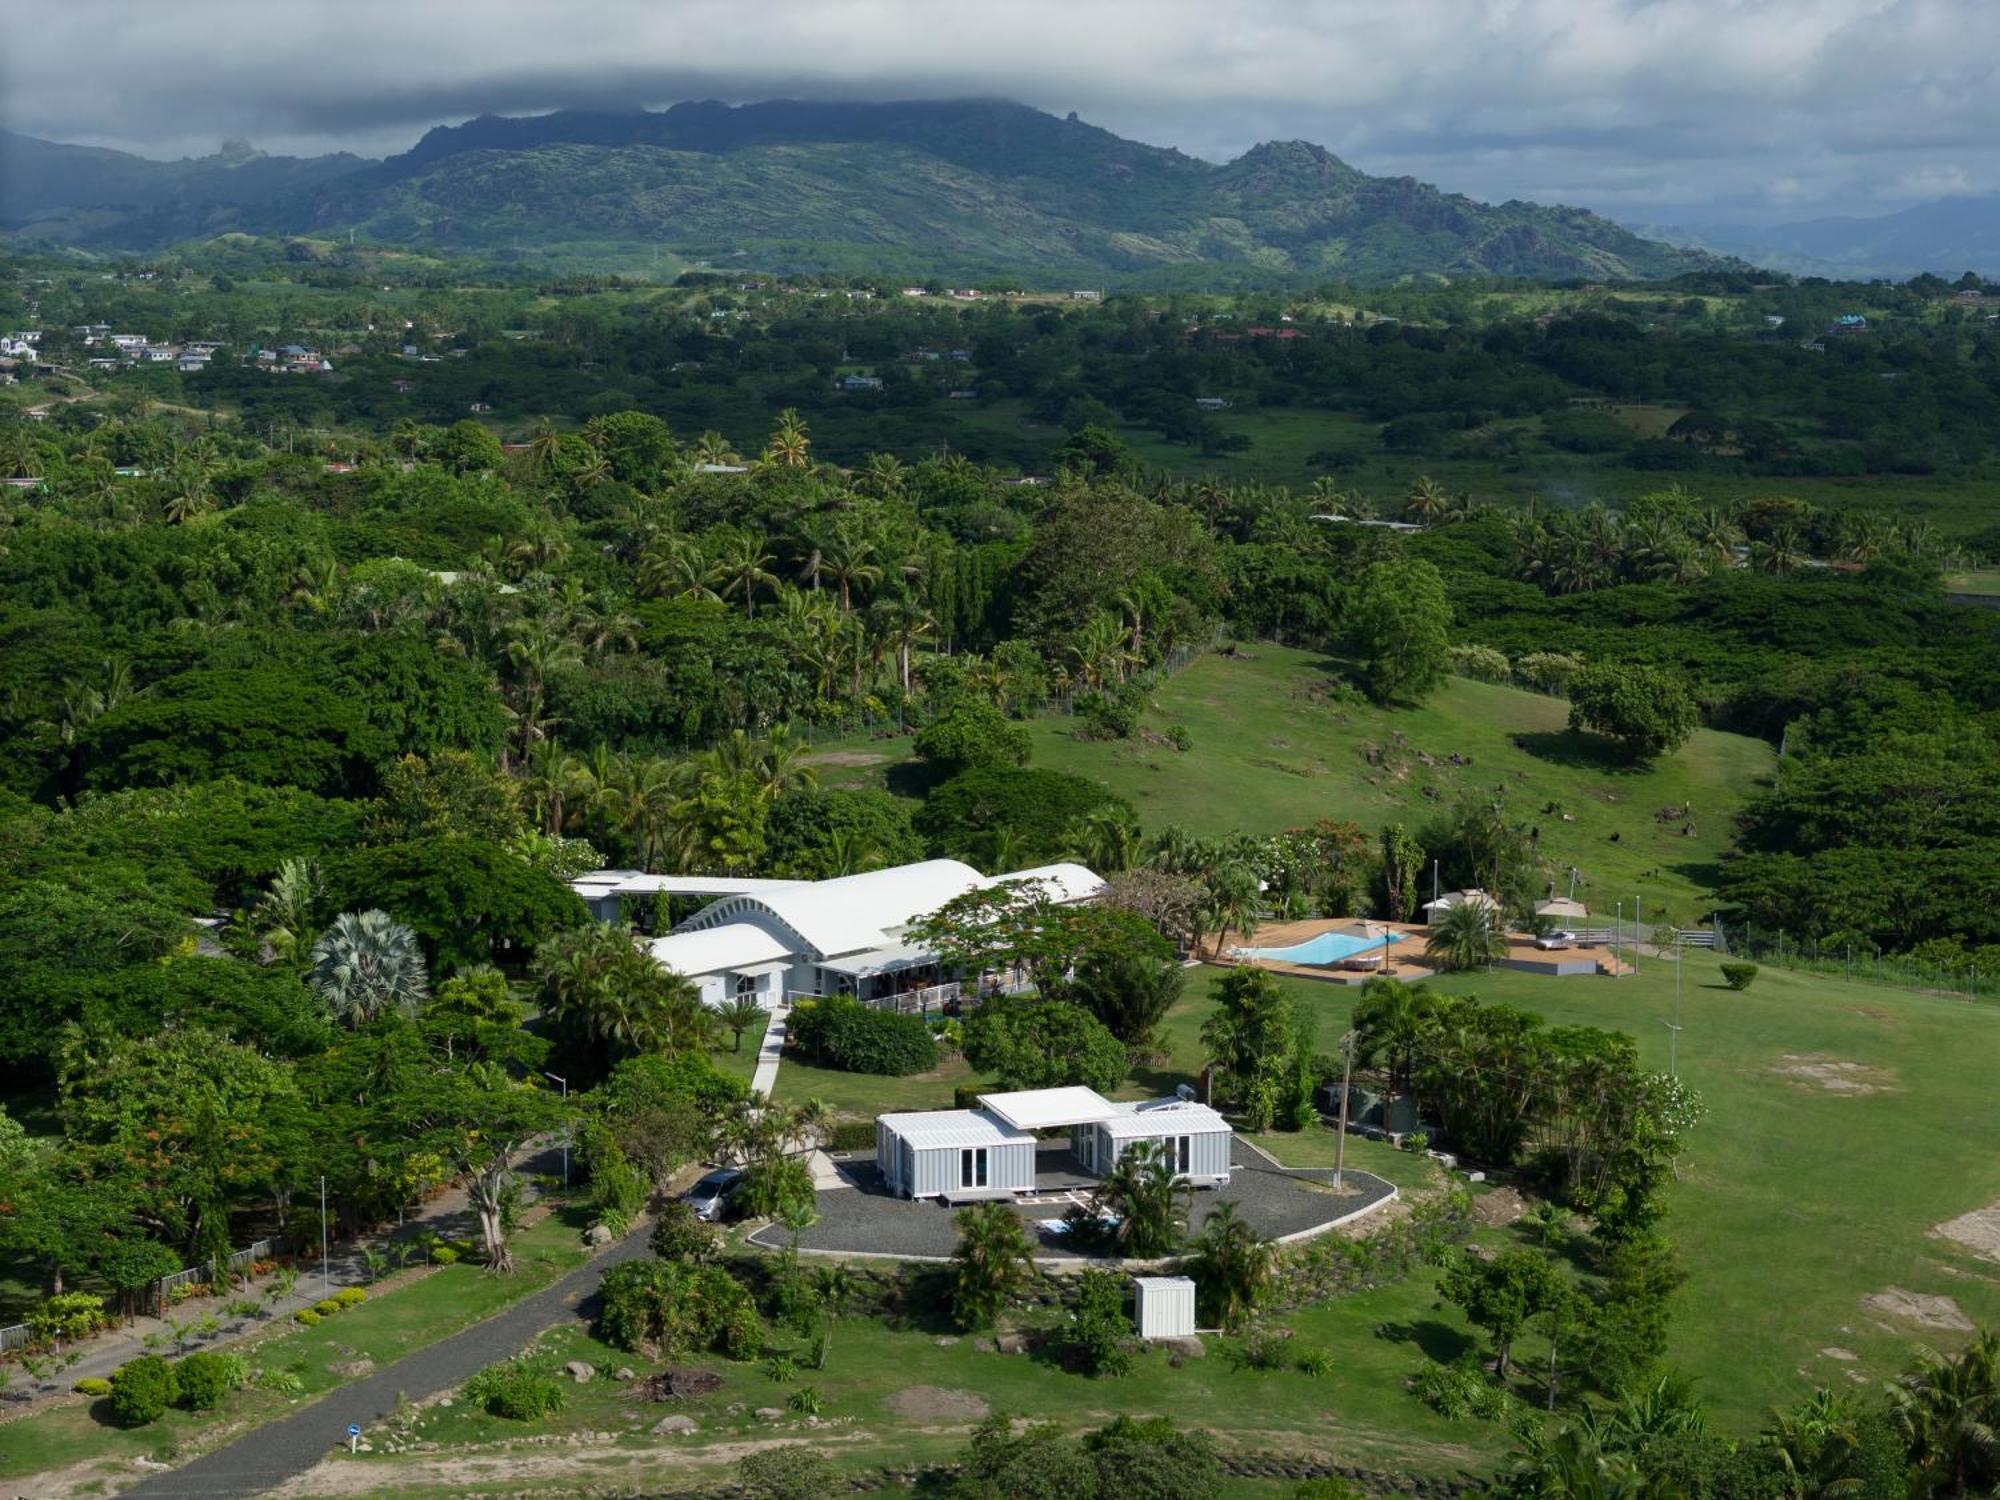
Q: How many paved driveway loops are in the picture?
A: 1